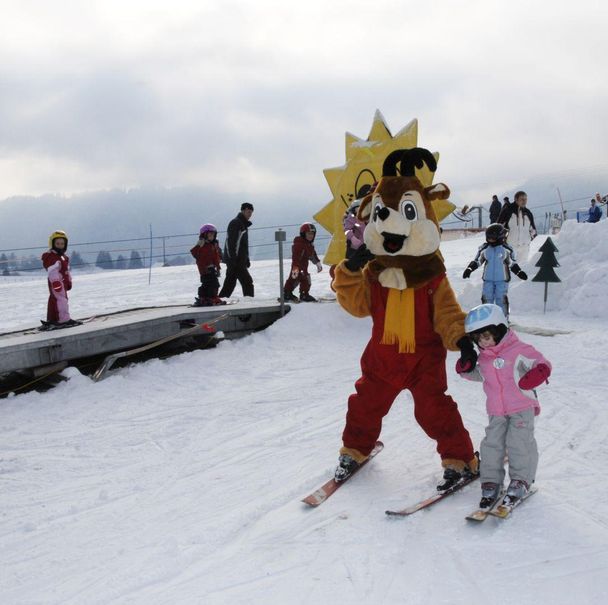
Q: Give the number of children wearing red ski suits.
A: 3